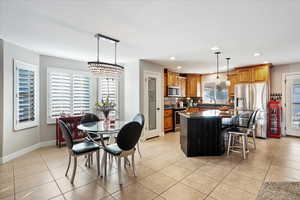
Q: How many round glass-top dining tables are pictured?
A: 1